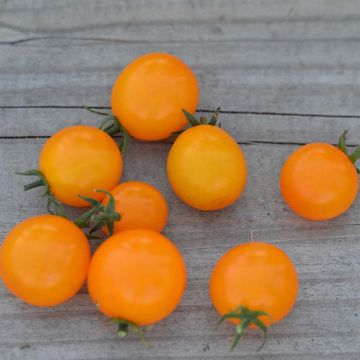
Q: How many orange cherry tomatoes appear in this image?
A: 8